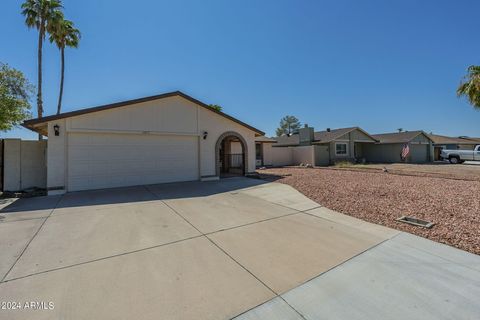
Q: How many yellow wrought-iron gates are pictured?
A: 0